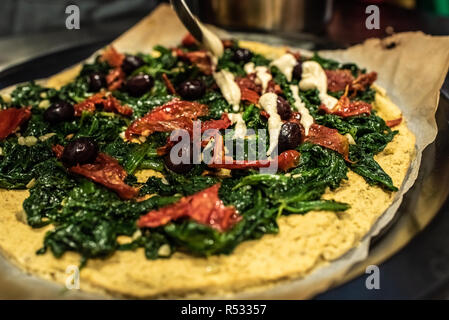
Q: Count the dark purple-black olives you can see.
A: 11